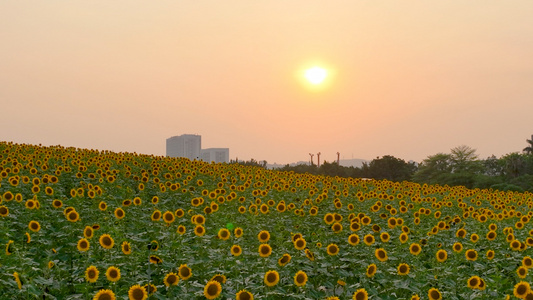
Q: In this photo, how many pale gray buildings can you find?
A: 2